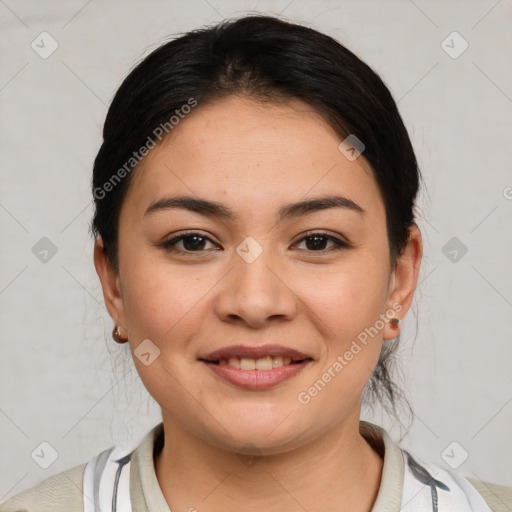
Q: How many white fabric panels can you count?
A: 2